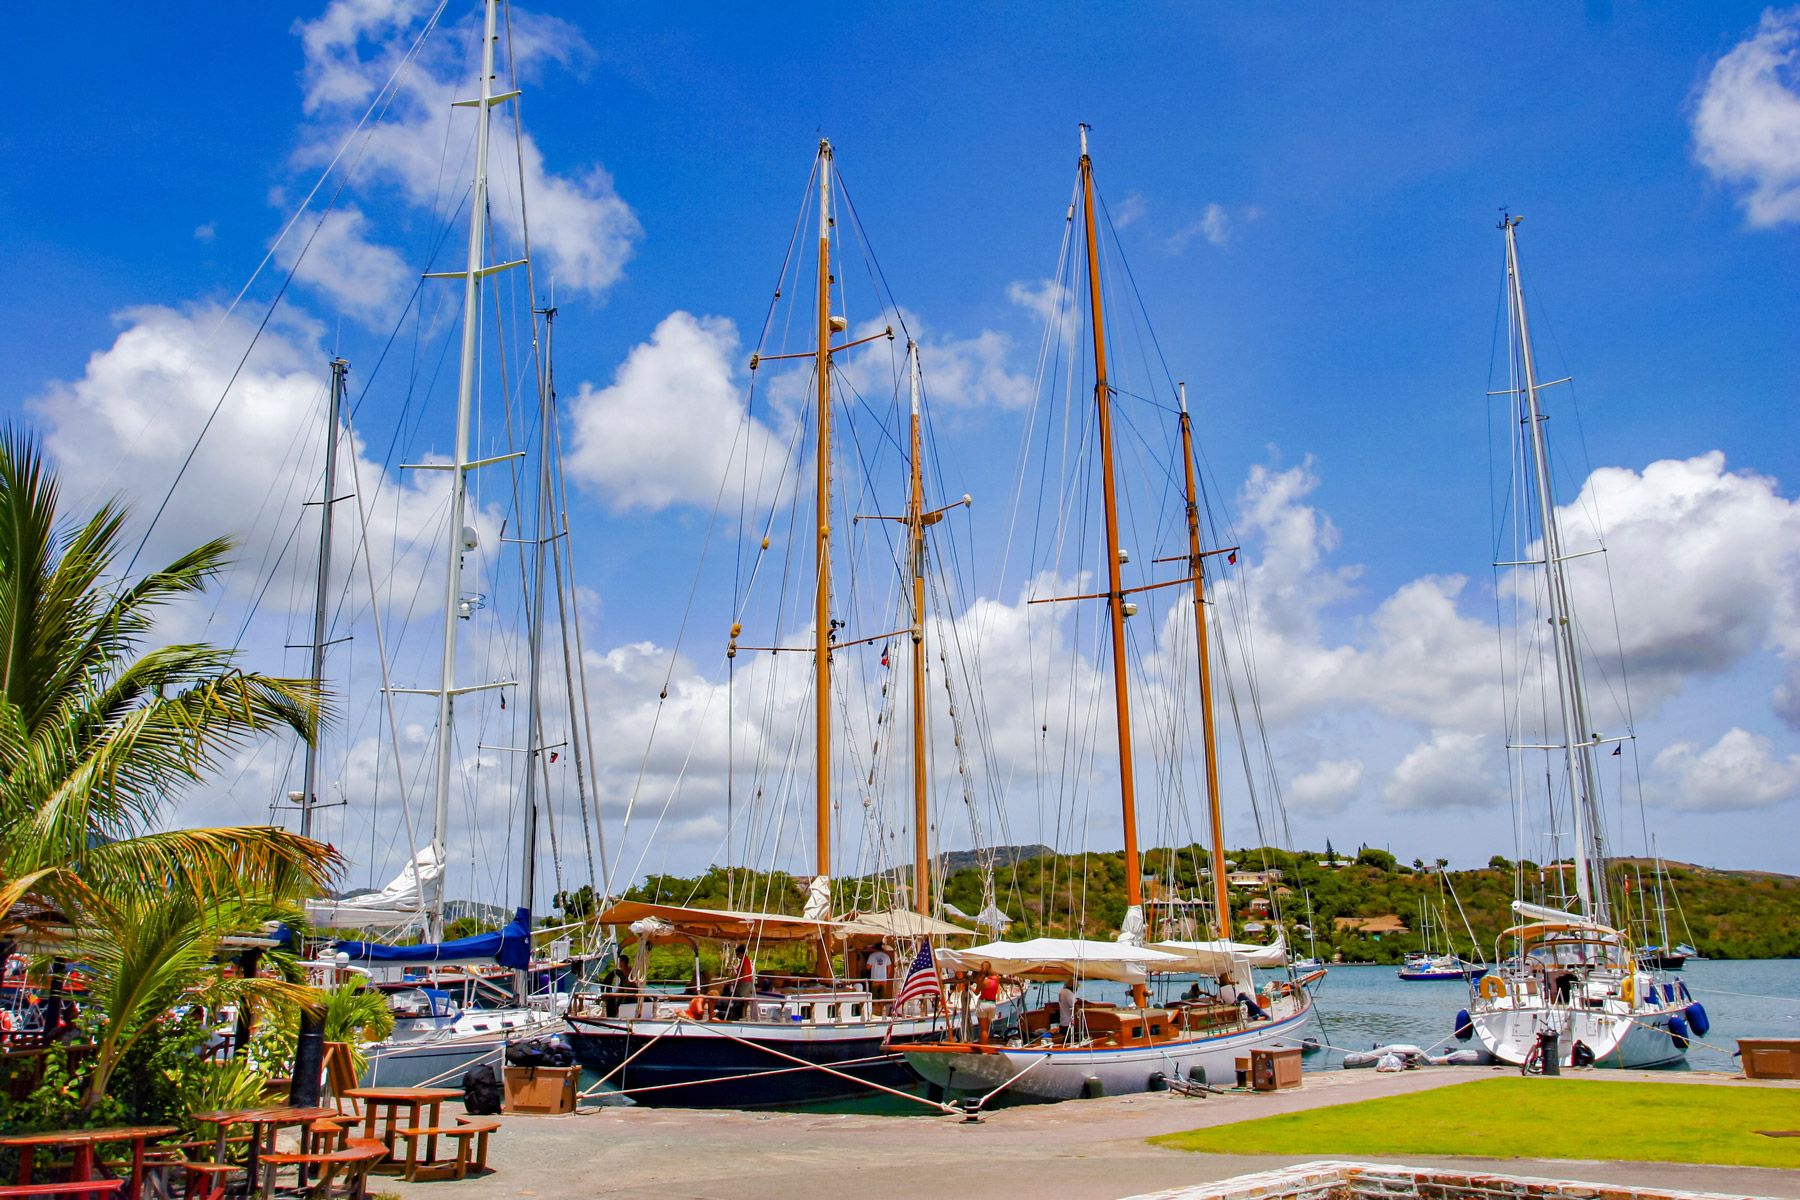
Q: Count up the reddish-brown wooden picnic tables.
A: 3